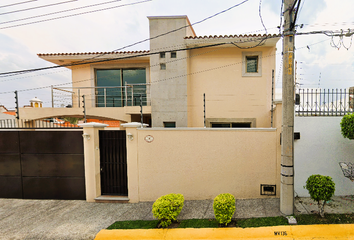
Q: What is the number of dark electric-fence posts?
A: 5